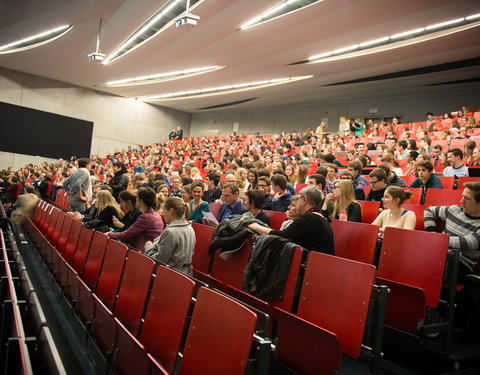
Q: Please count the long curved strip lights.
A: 6